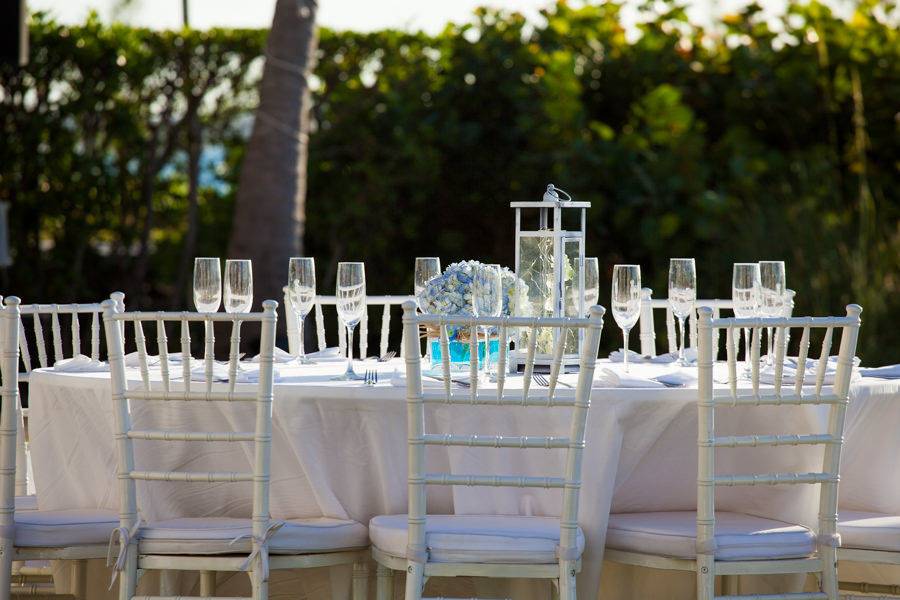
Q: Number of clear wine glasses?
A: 11